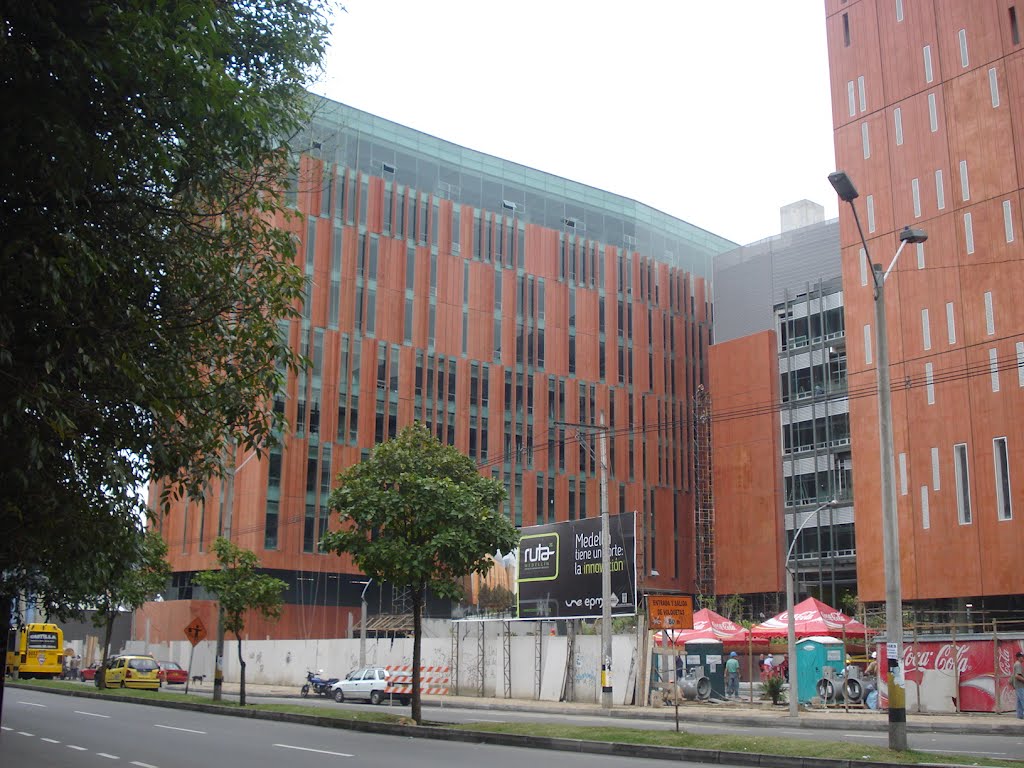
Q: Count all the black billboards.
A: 1